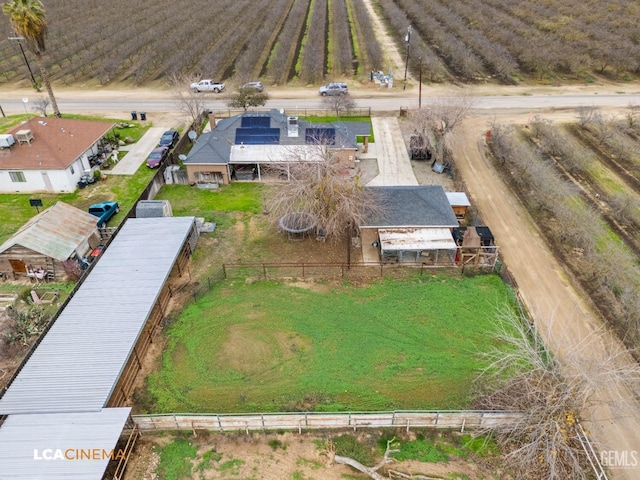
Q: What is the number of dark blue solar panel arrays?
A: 3